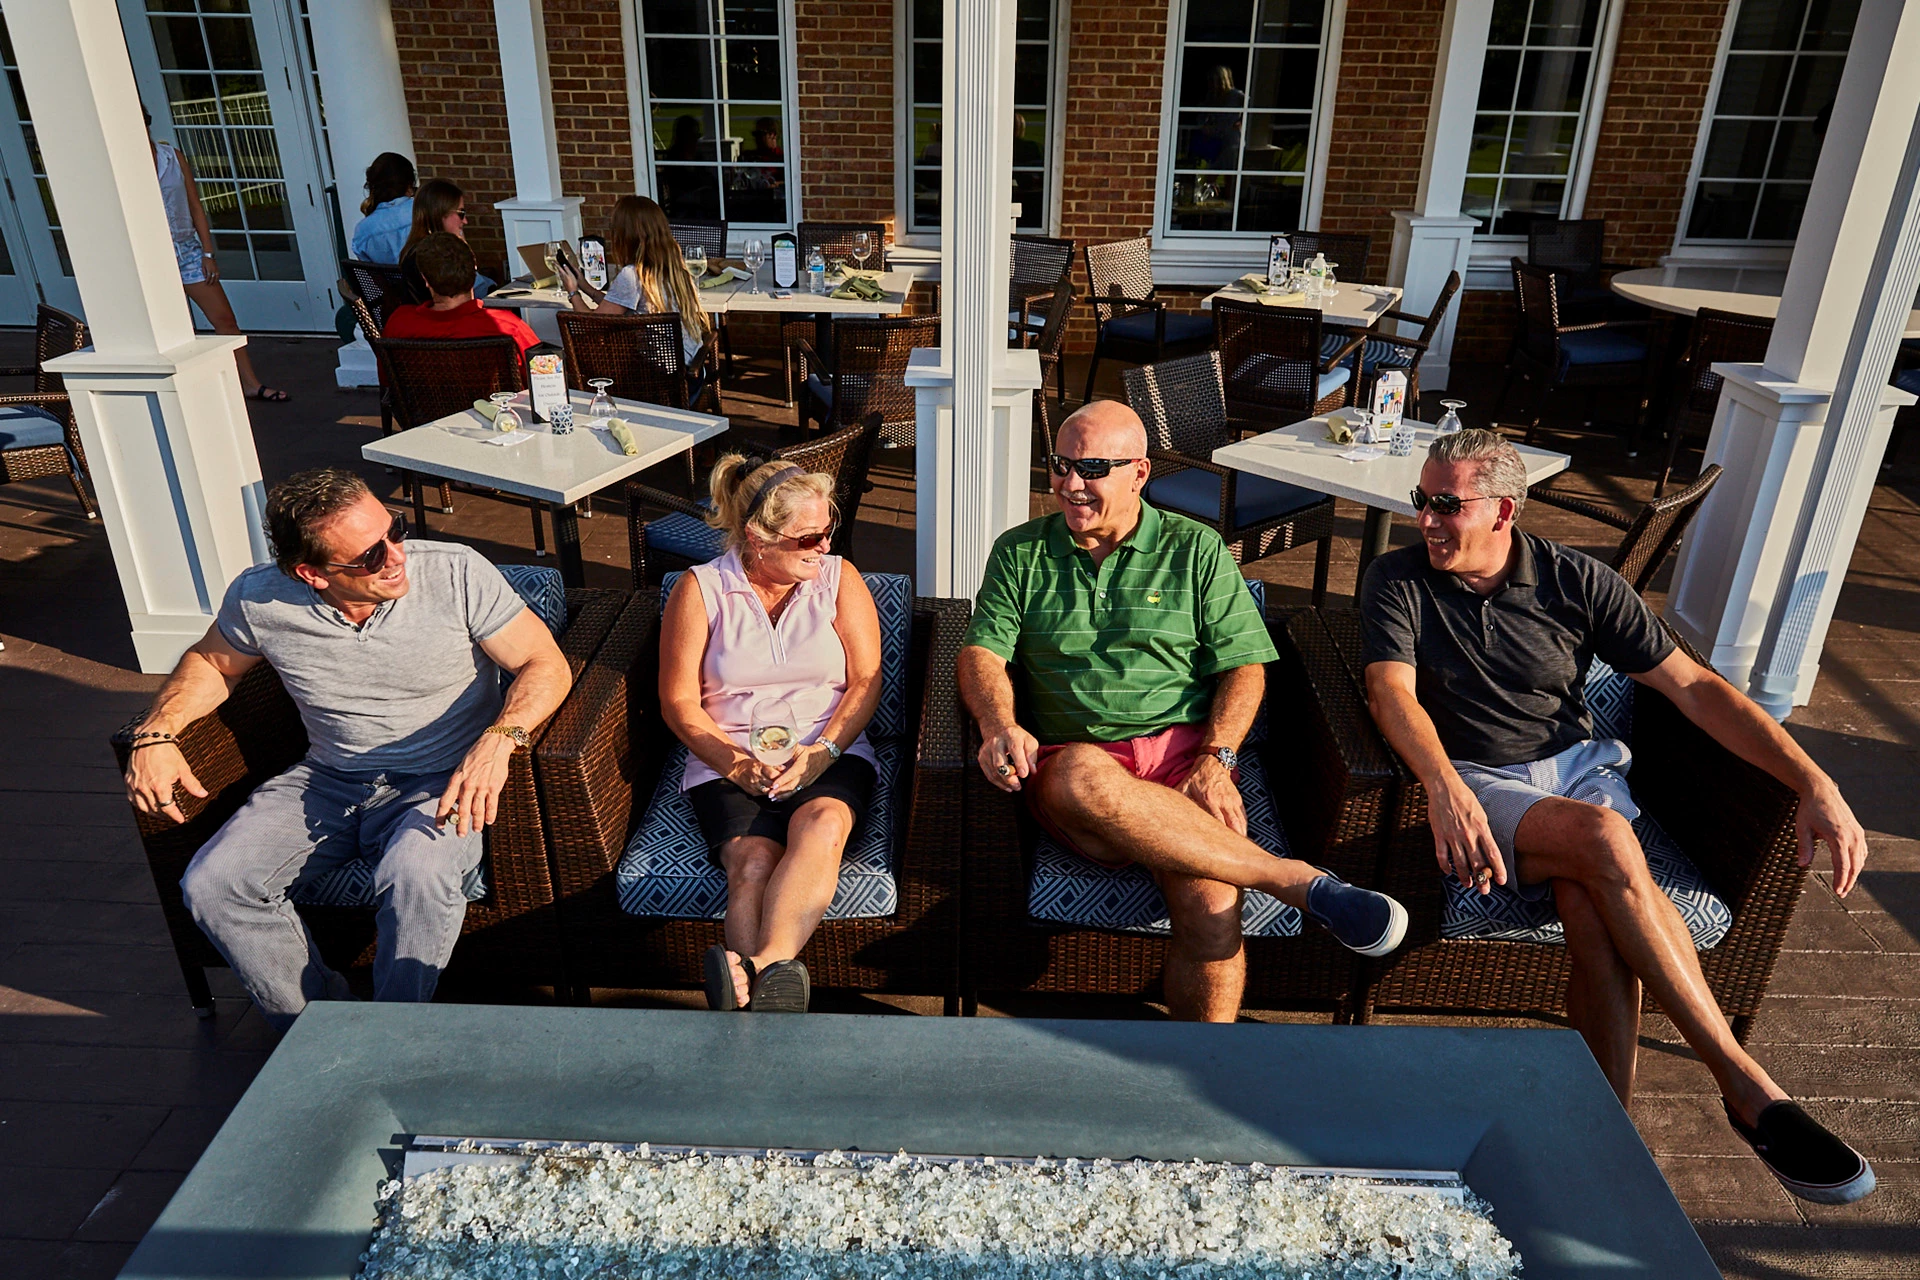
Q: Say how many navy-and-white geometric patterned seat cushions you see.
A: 4